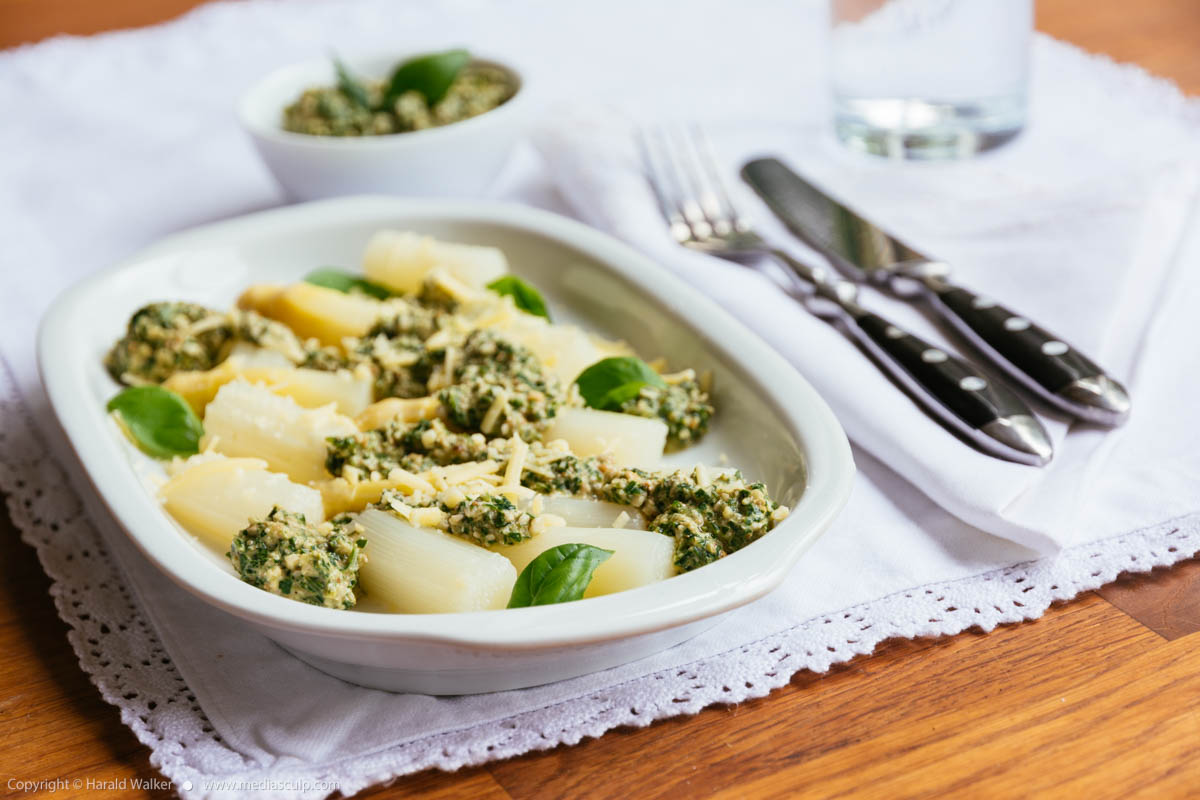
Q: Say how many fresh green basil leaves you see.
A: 7